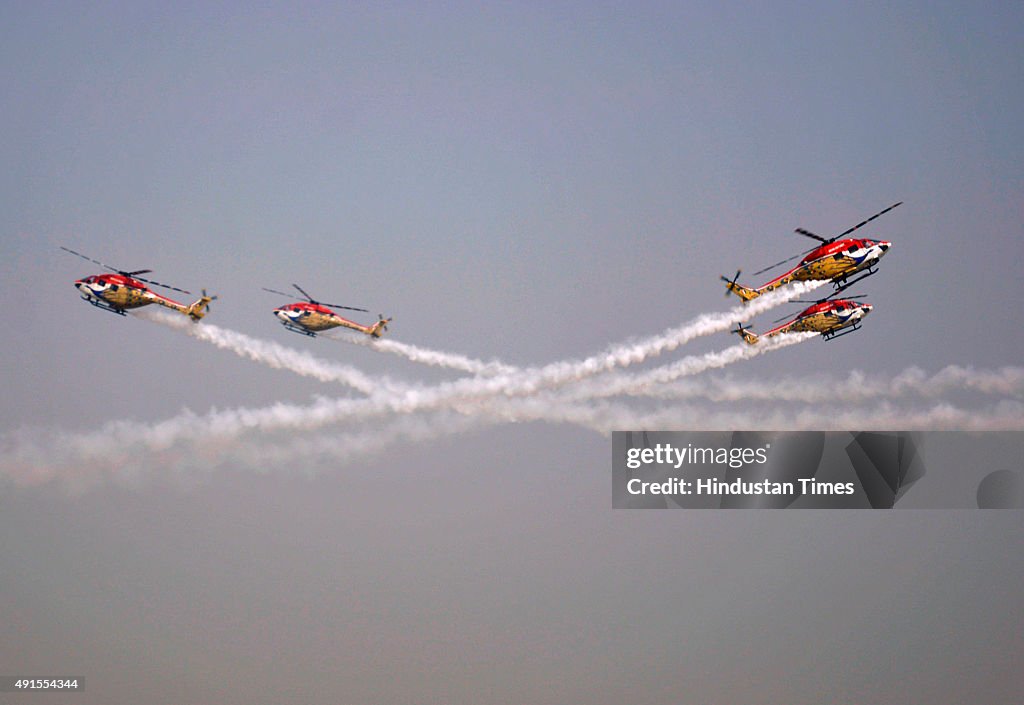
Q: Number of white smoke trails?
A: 4